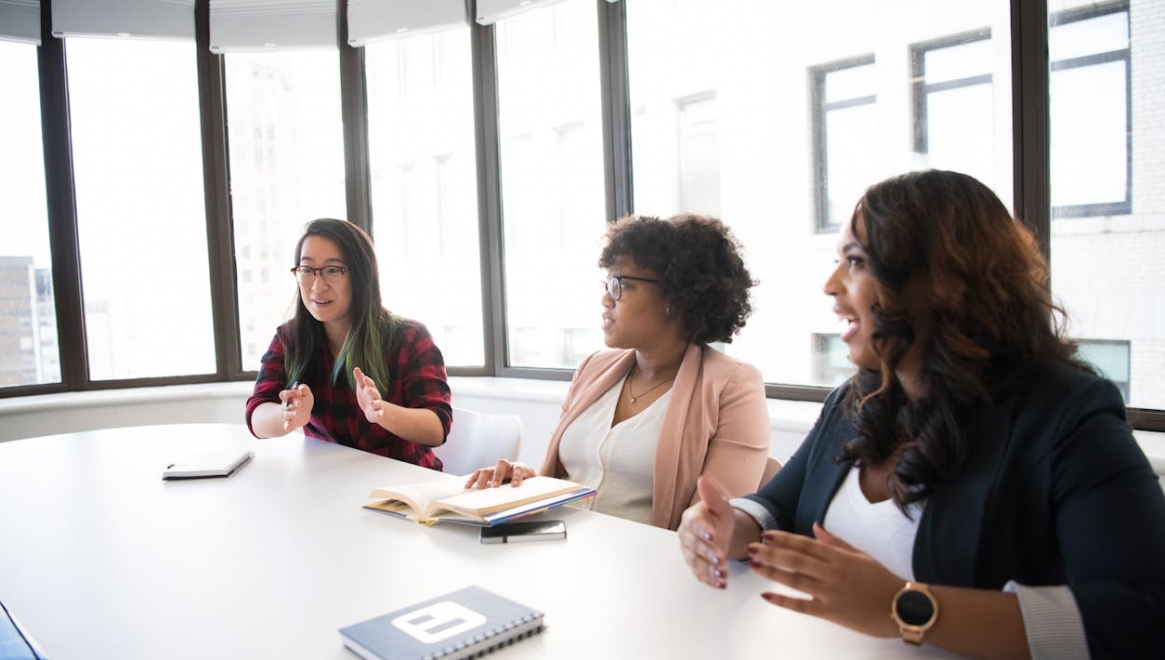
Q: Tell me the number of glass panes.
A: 7